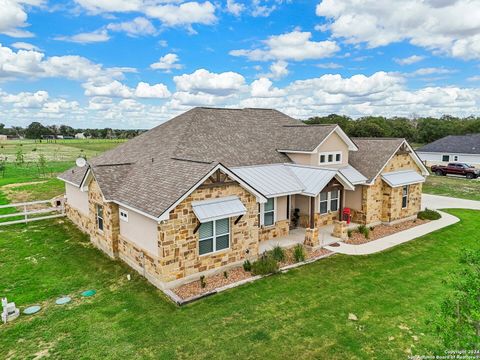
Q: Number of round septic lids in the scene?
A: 3